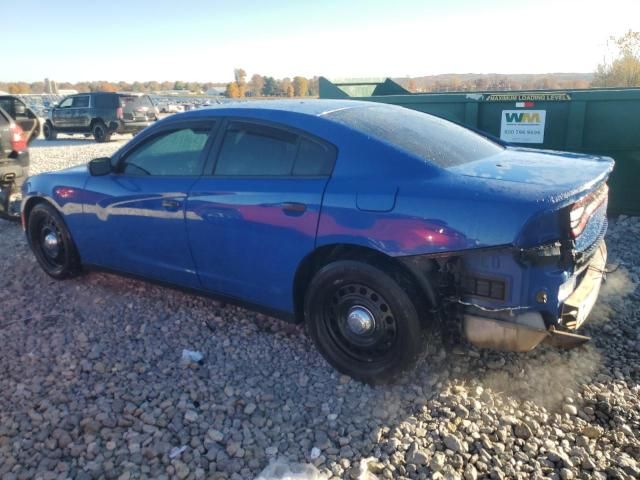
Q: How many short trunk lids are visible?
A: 1